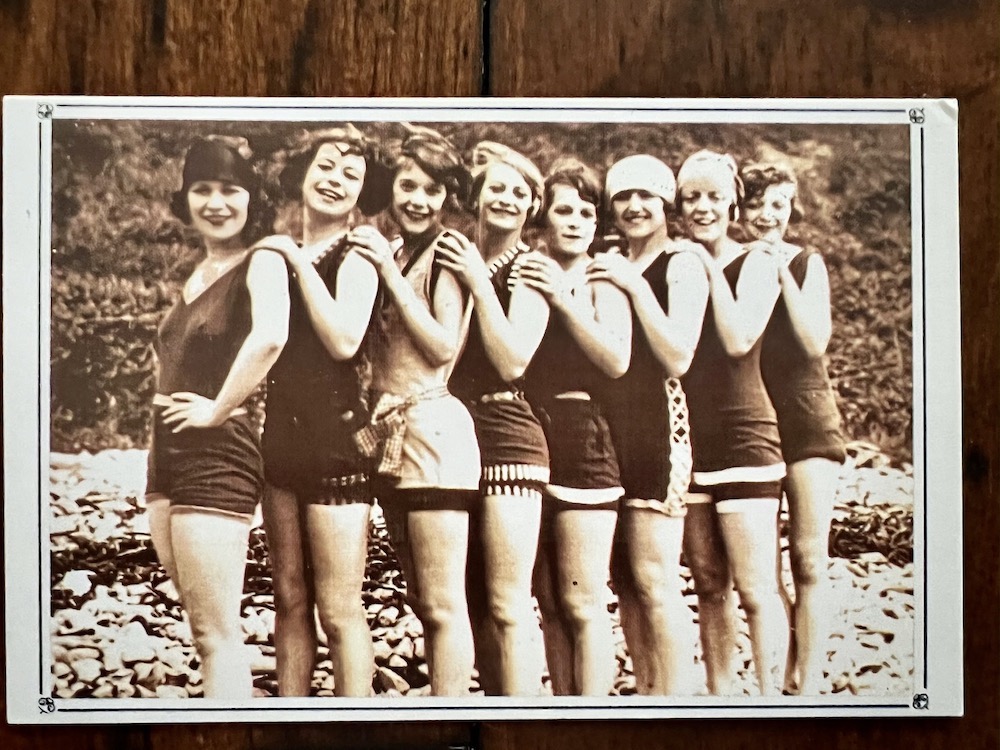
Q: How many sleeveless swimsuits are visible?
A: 8